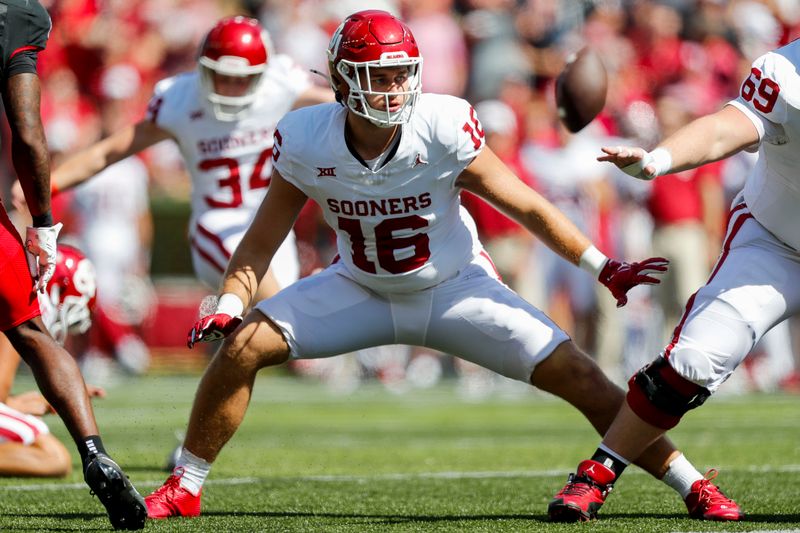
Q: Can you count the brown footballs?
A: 1